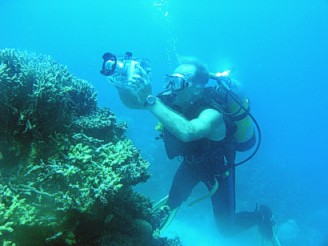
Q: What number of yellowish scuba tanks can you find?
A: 1